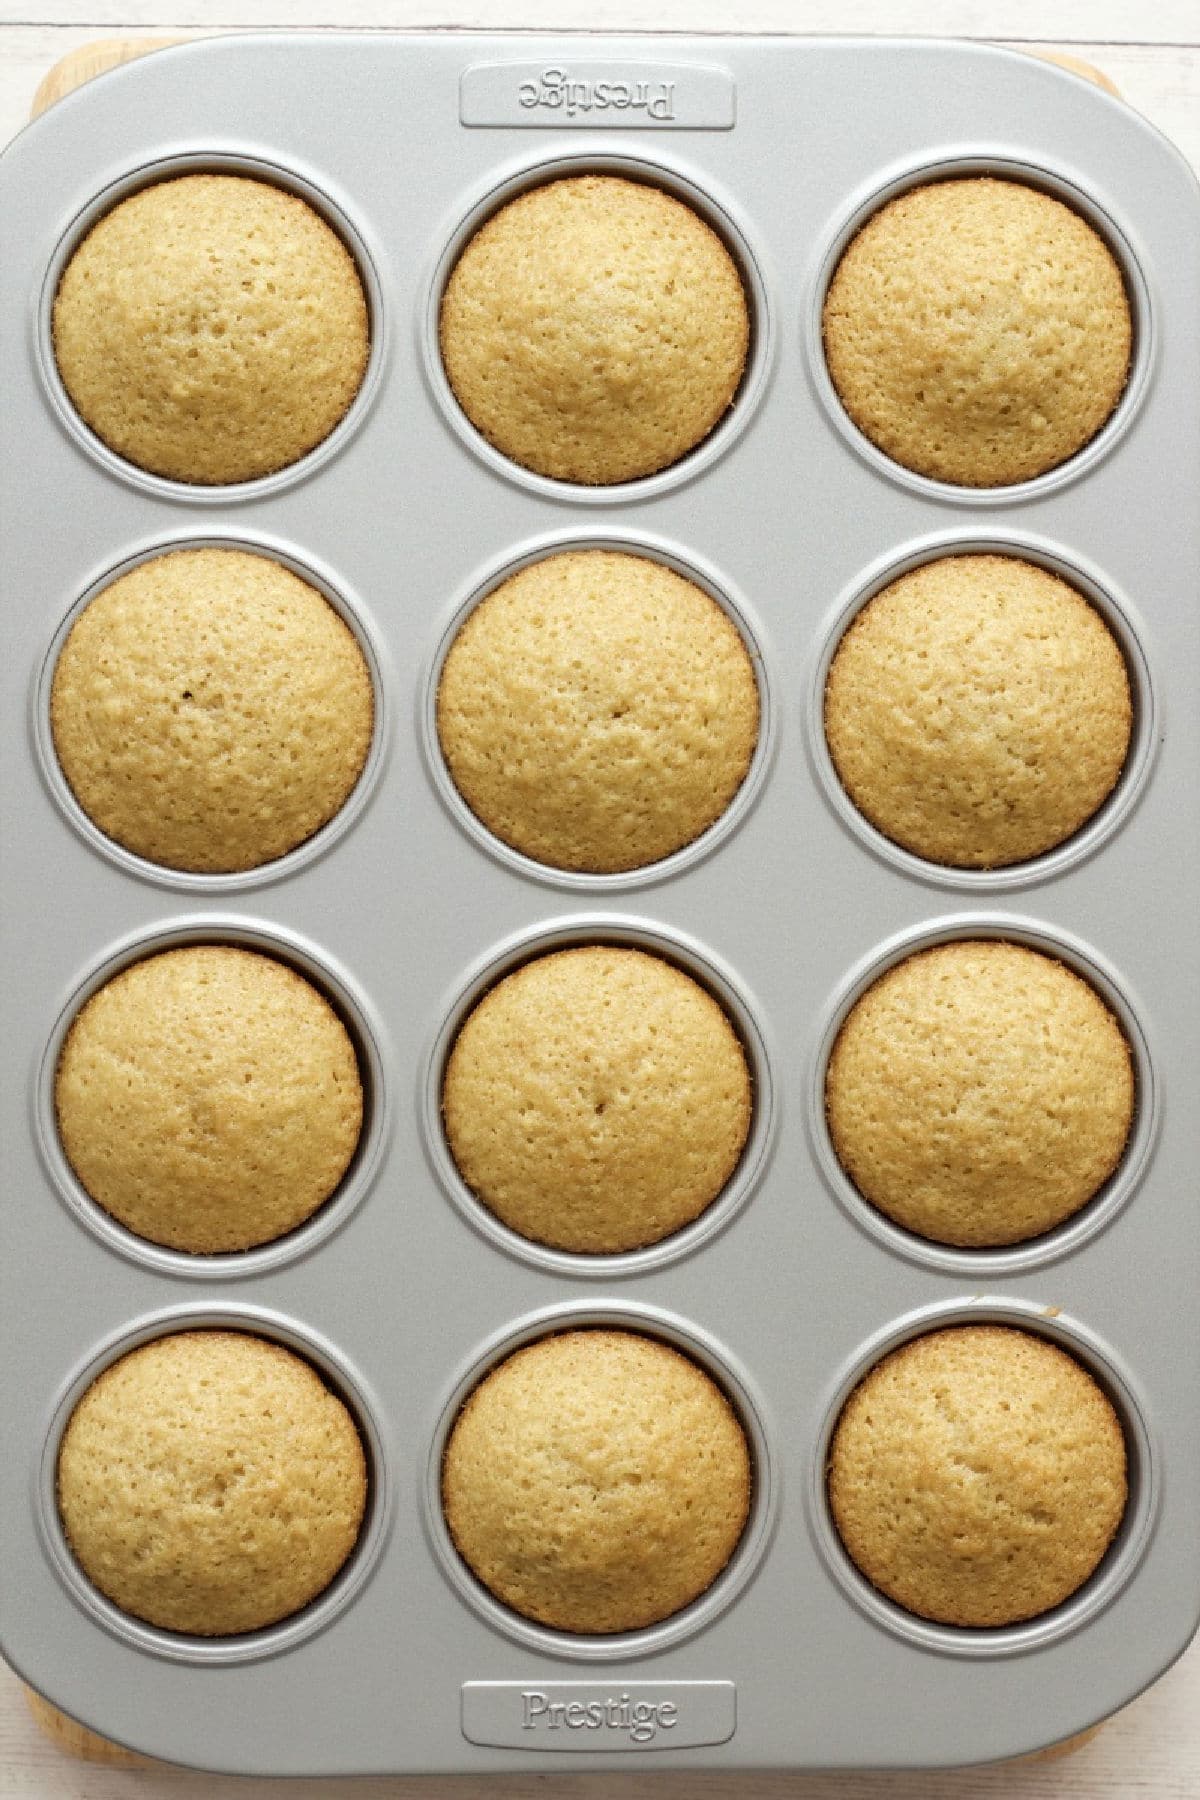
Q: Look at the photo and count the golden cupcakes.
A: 12